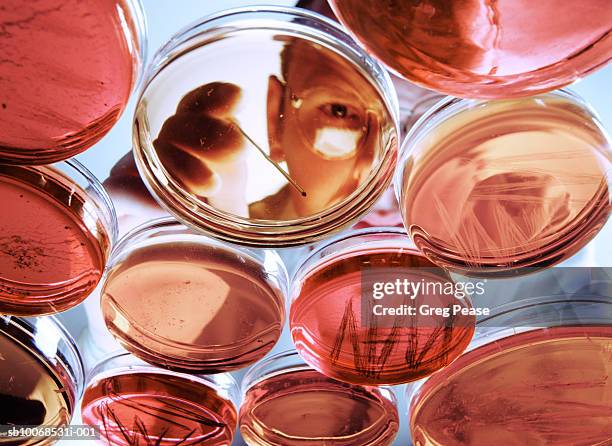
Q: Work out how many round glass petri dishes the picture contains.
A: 11